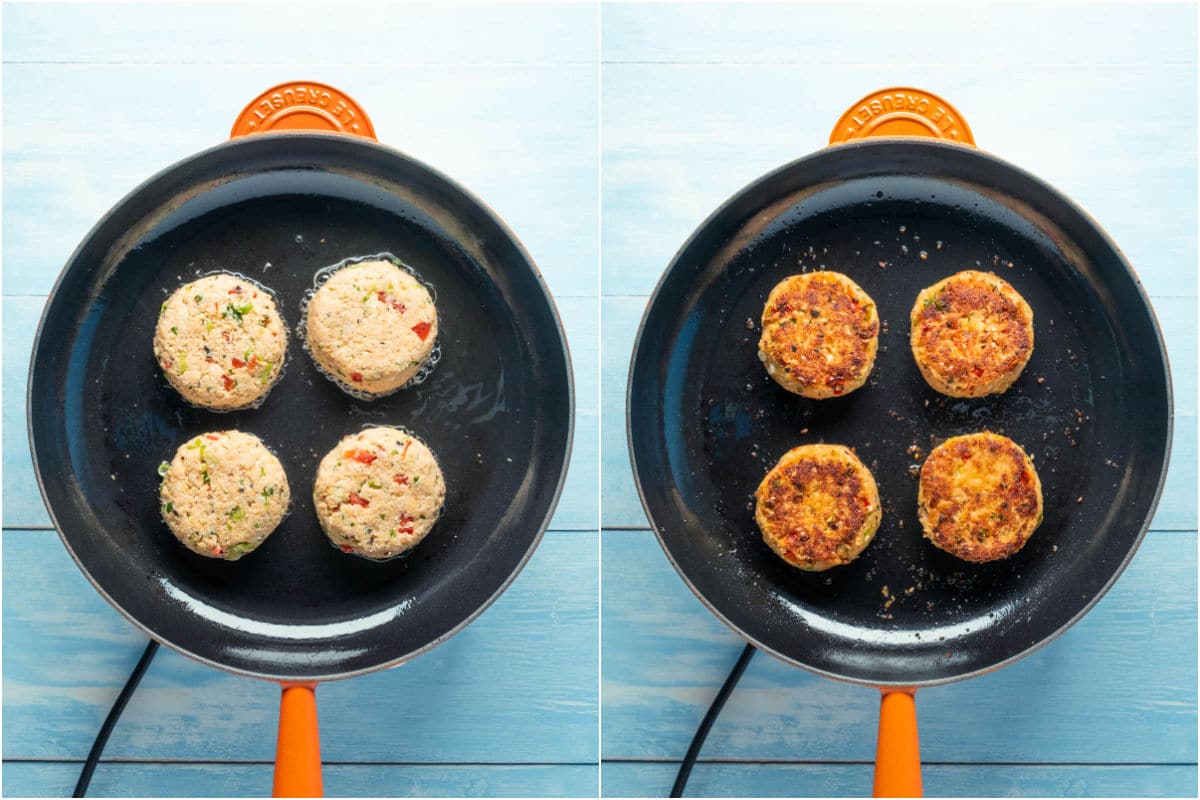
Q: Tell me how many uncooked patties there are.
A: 4